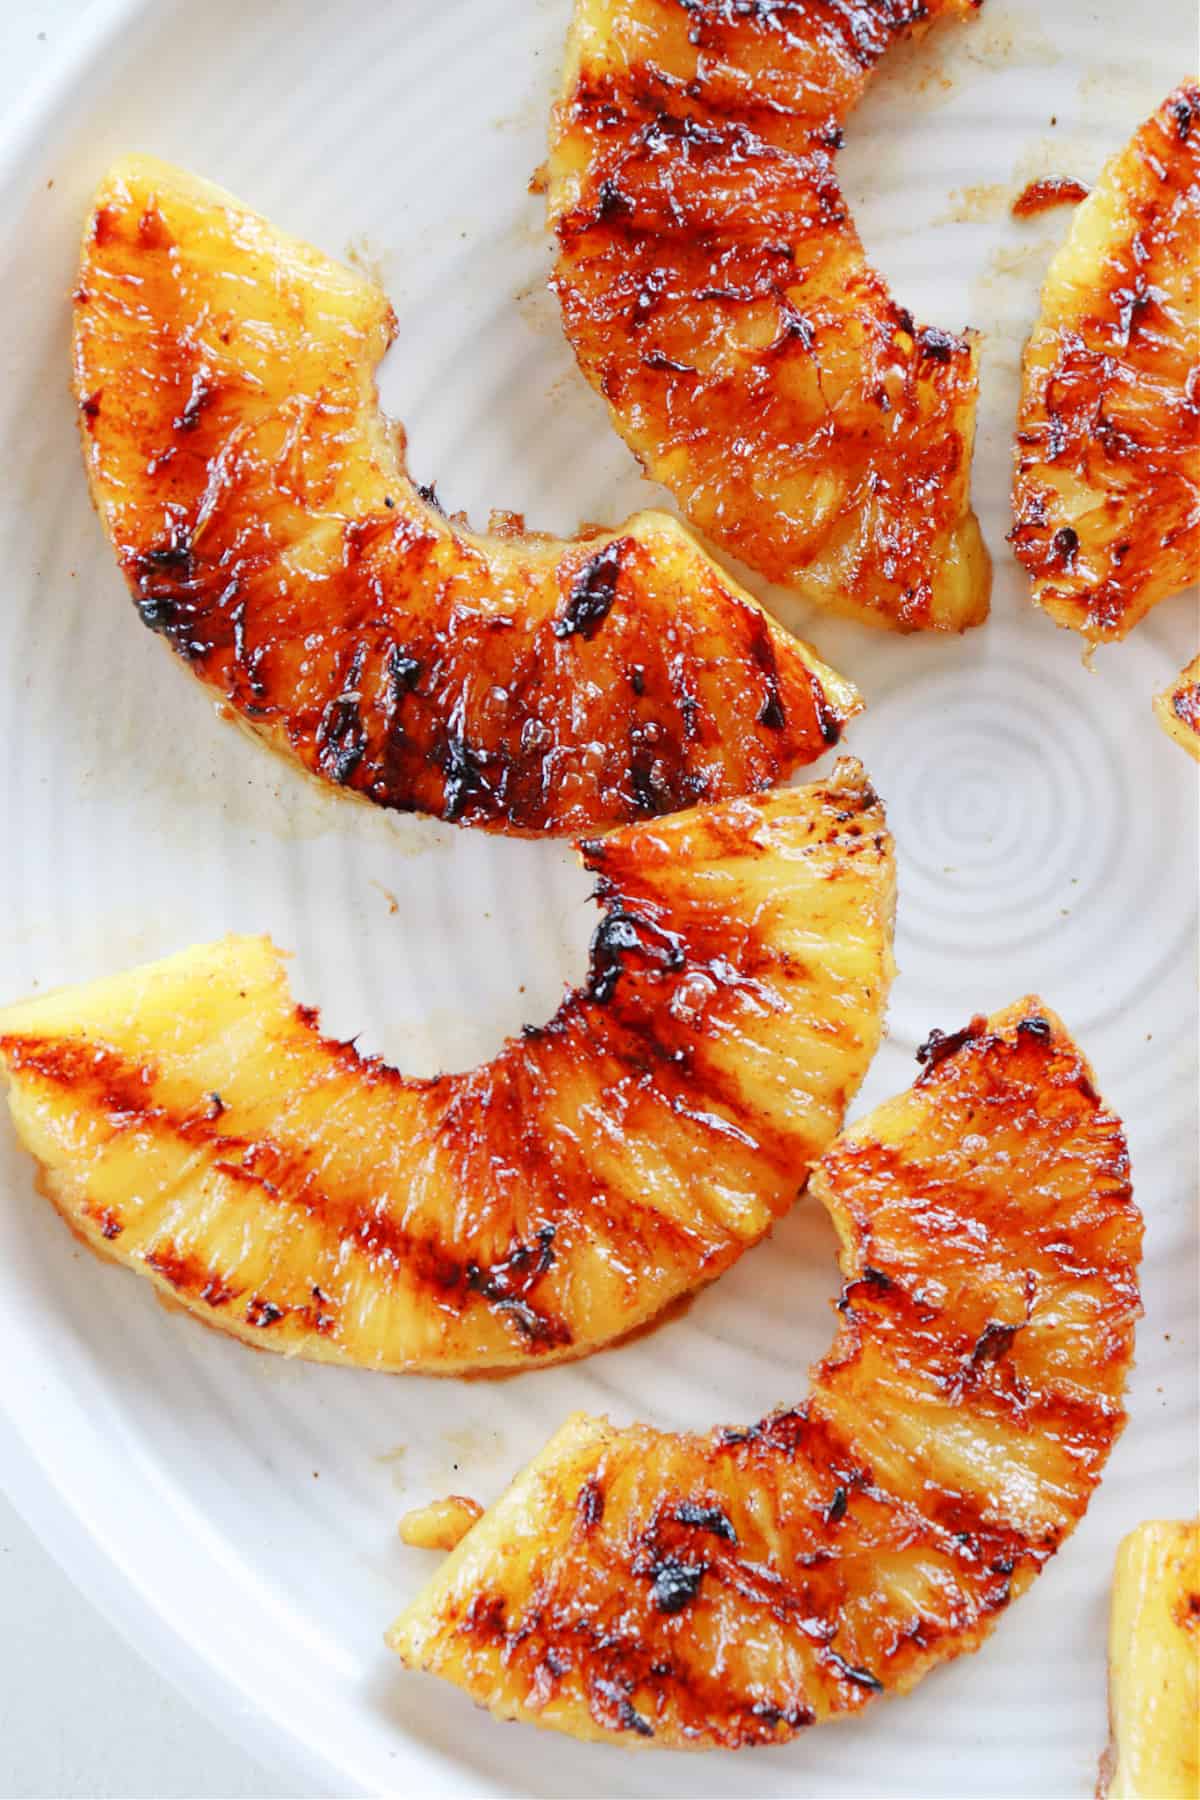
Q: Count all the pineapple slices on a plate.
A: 7